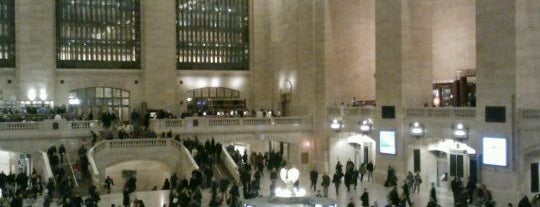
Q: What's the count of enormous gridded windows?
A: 3